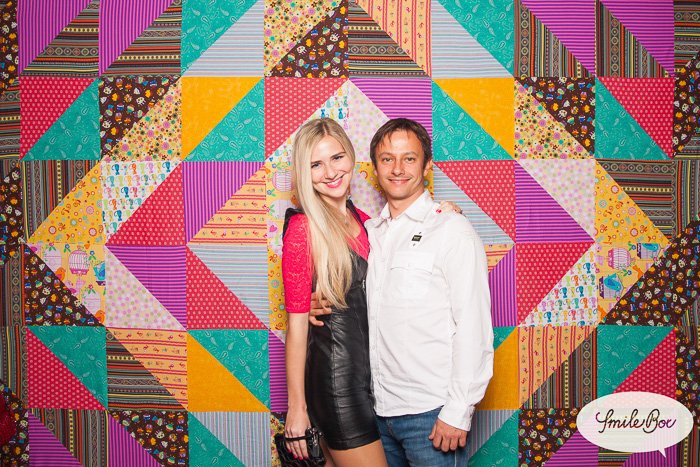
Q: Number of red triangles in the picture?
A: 9